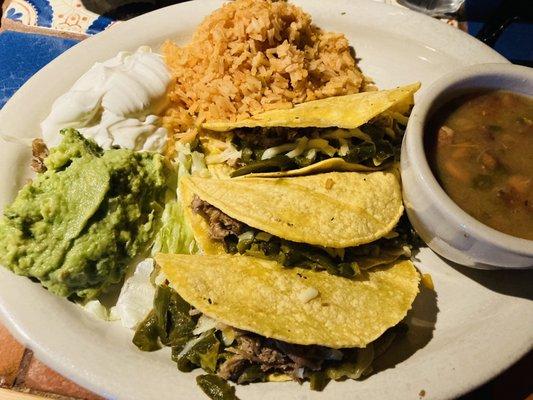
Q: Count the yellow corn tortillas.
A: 3